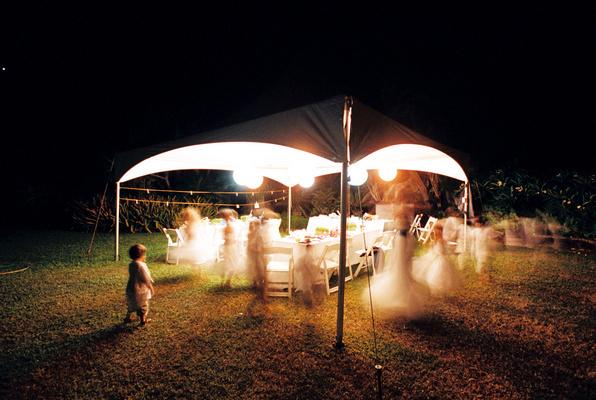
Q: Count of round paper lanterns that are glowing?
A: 5